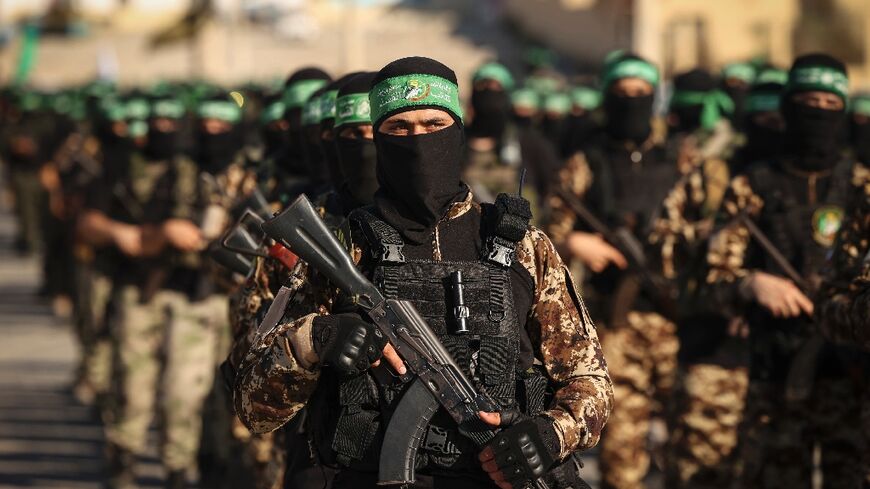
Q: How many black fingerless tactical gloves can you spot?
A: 2